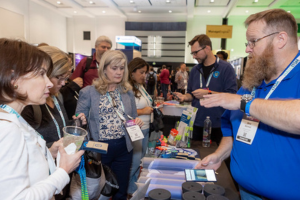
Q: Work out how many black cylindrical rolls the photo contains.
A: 5